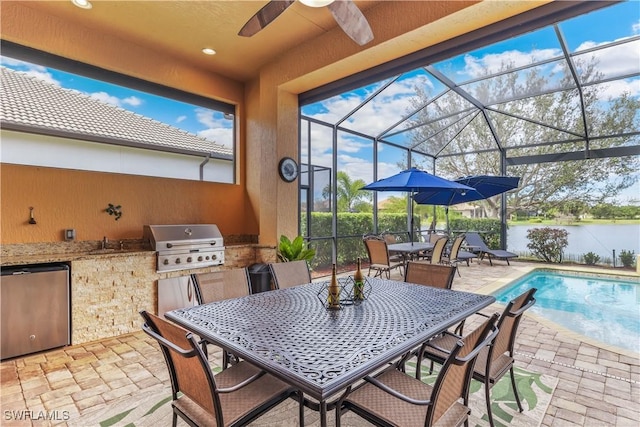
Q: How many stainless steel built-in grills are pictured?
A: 1